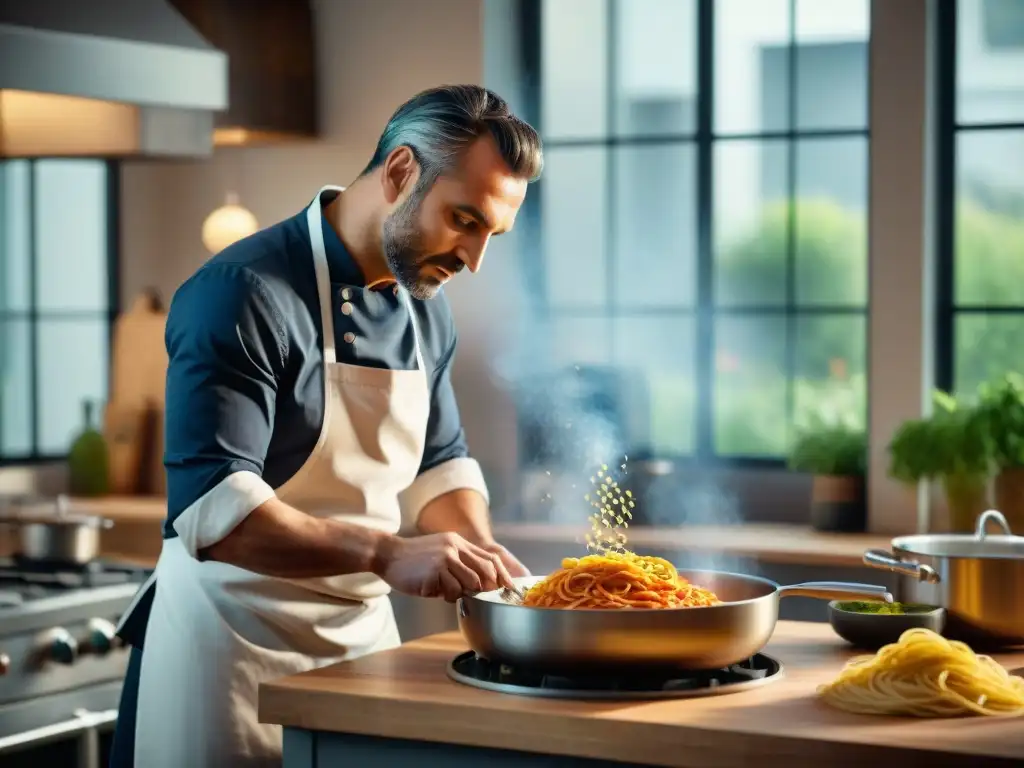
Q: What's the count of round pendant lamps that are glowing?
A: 1